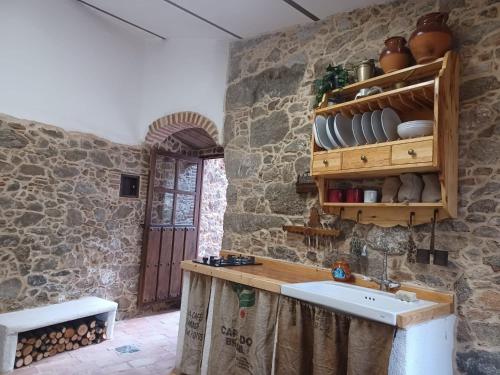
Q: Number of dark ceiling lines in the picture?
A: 3